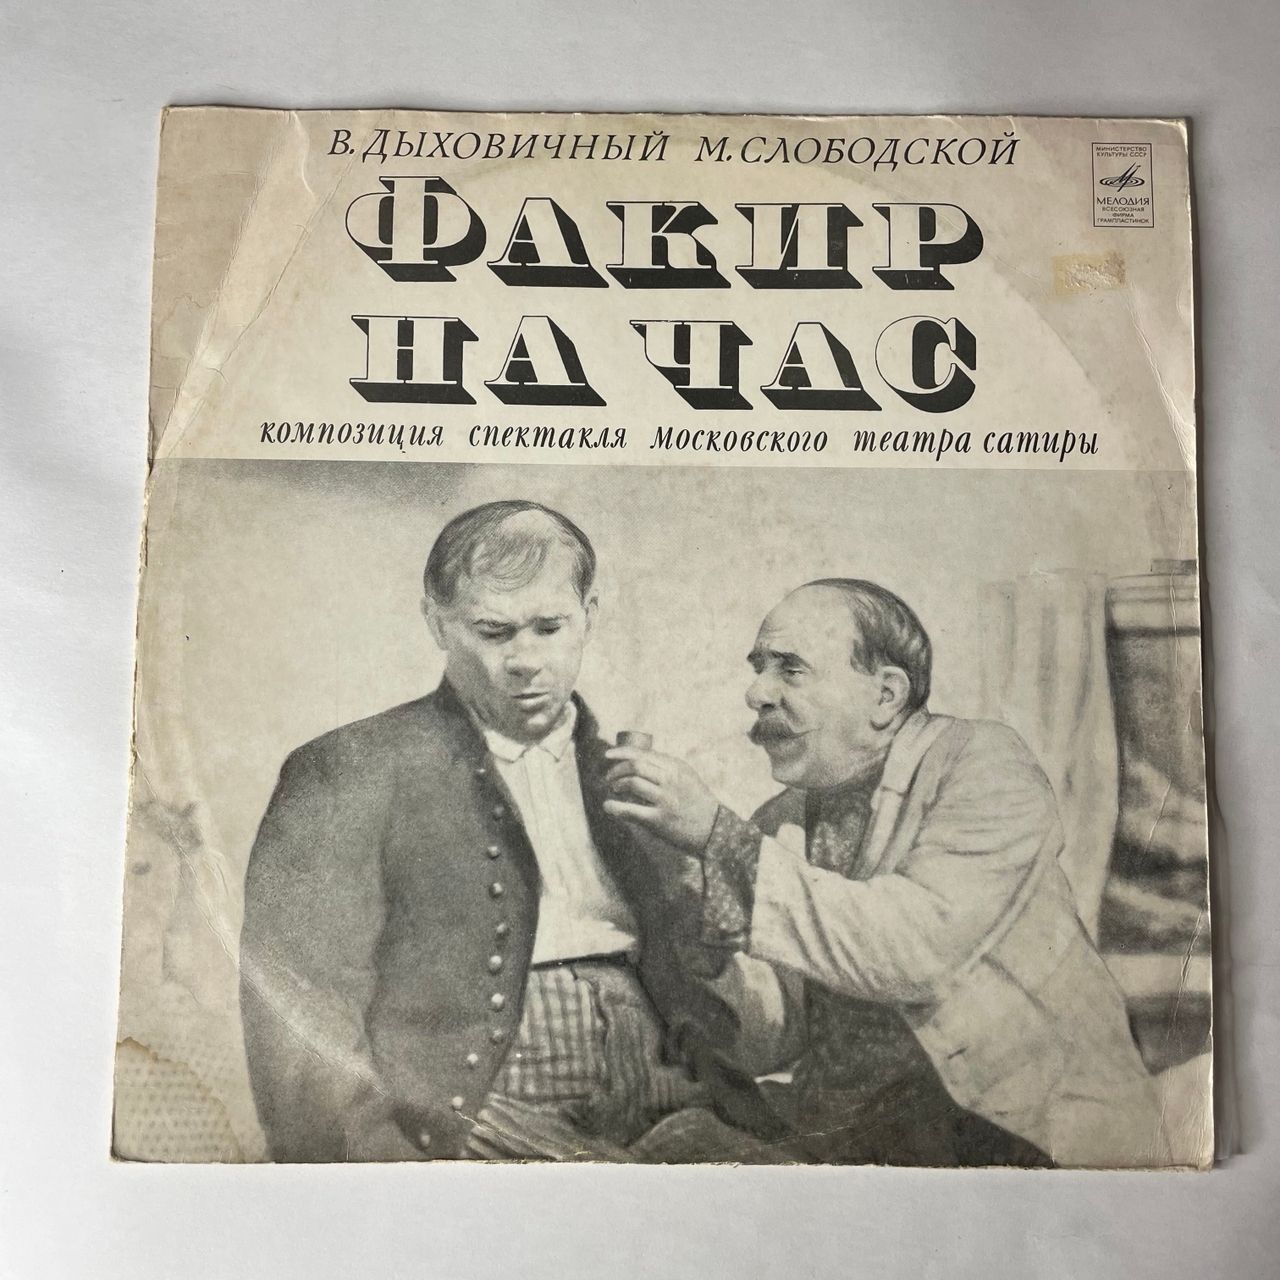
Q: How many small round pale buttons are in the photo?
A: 11